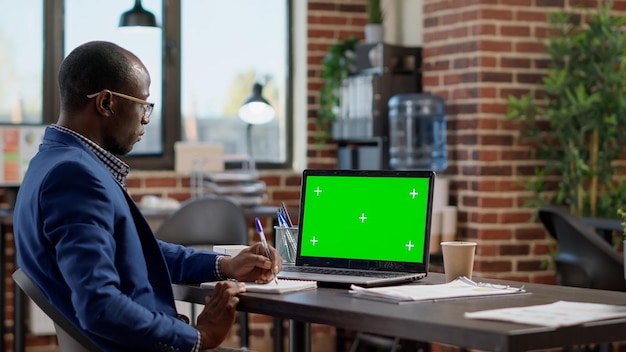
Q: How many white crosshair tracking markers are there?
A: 5